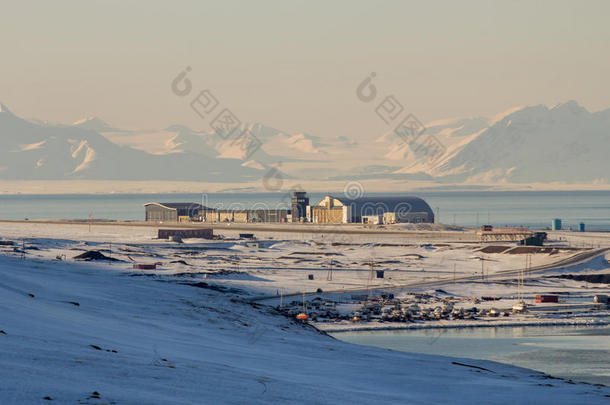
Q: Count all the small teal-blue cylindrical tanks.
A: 2